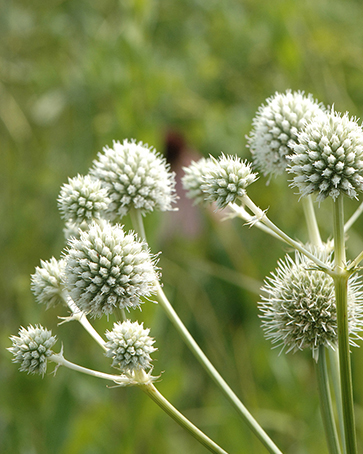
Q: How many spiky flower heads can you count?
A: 12